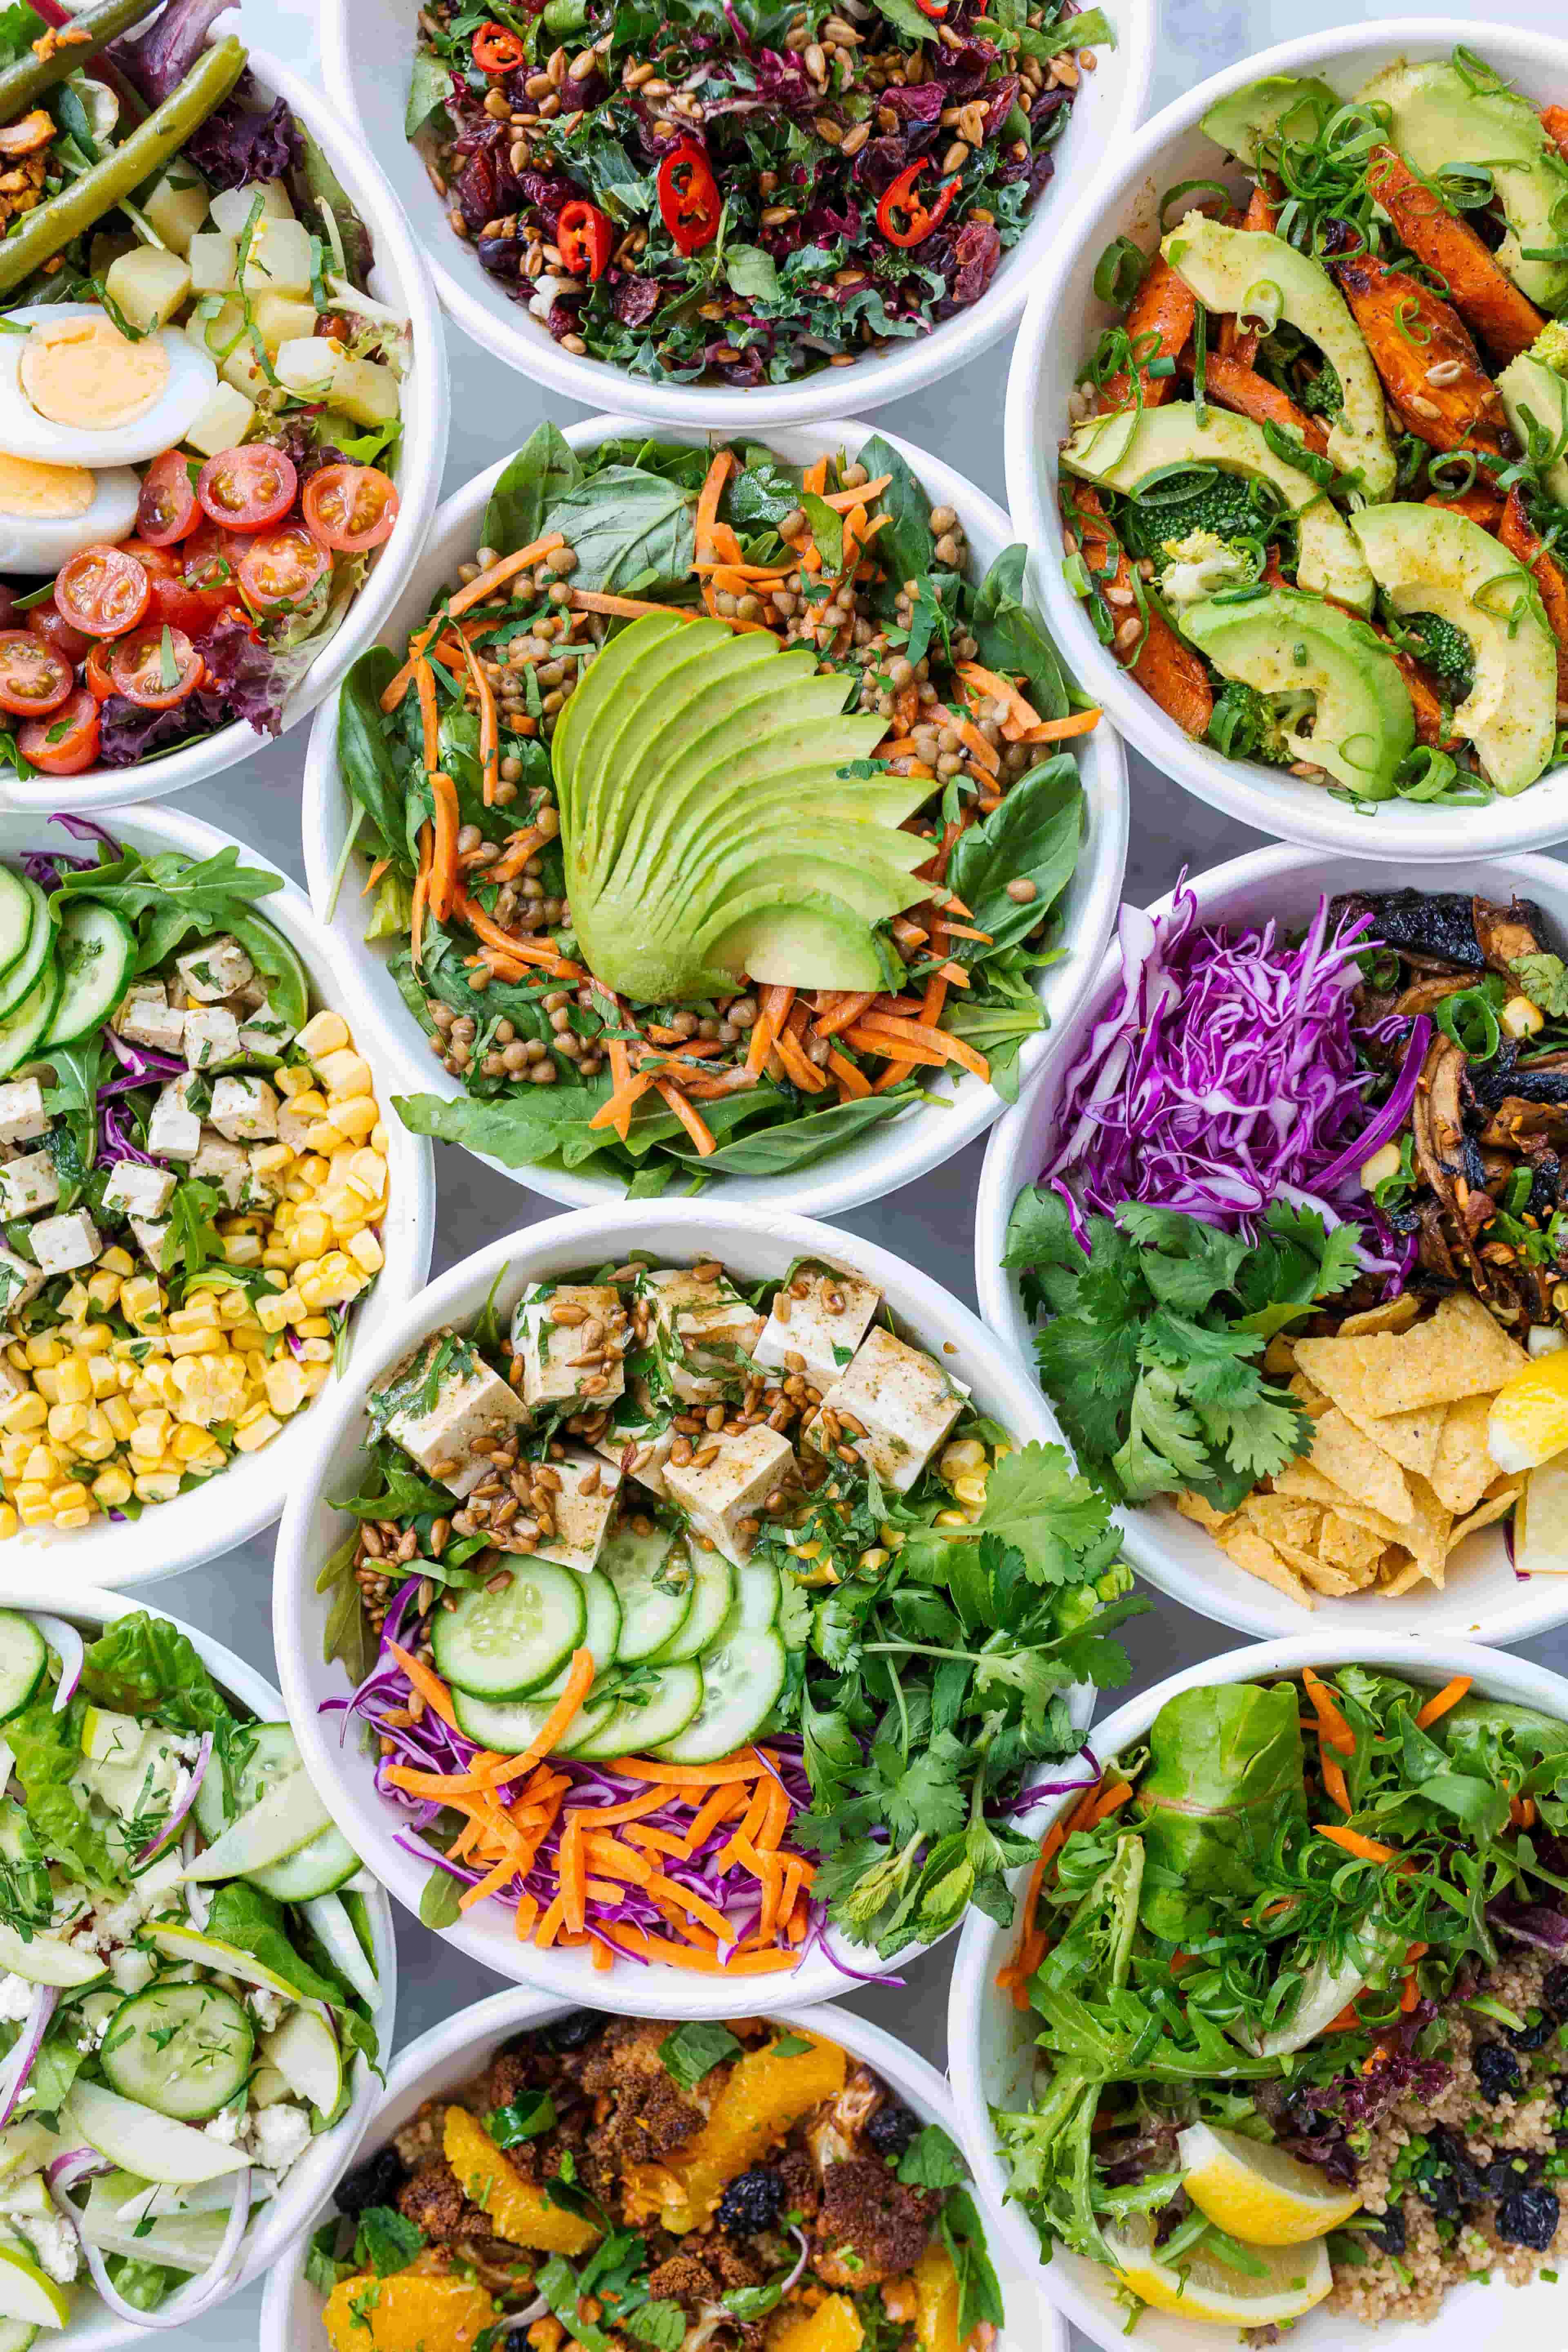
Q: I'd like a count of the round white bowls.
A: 10